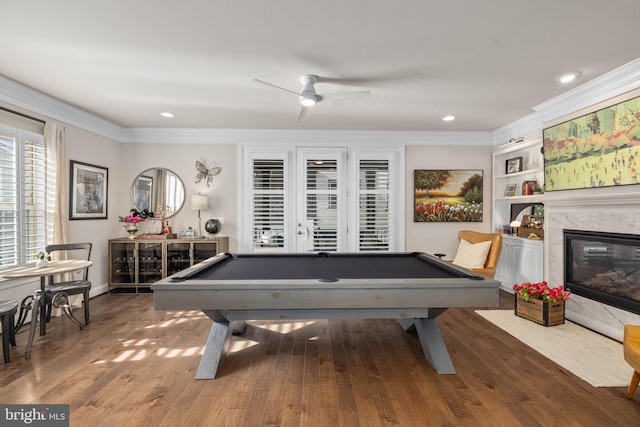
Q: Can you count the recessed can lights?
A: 3